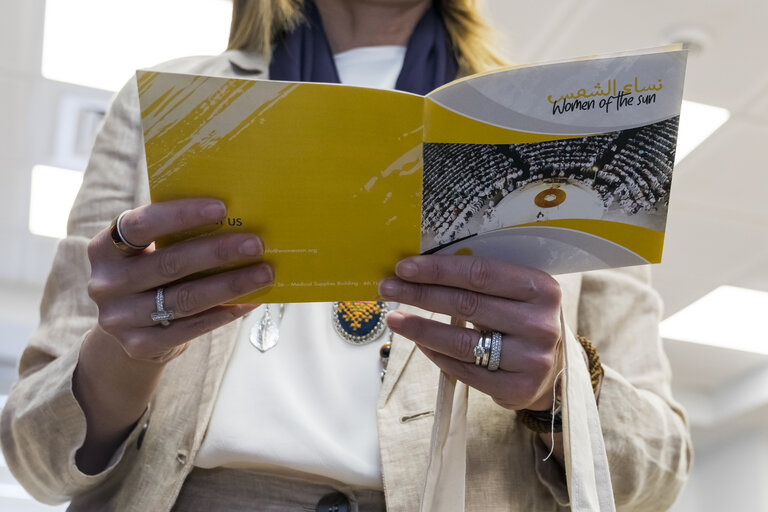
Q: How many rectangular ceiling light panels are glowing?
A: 4